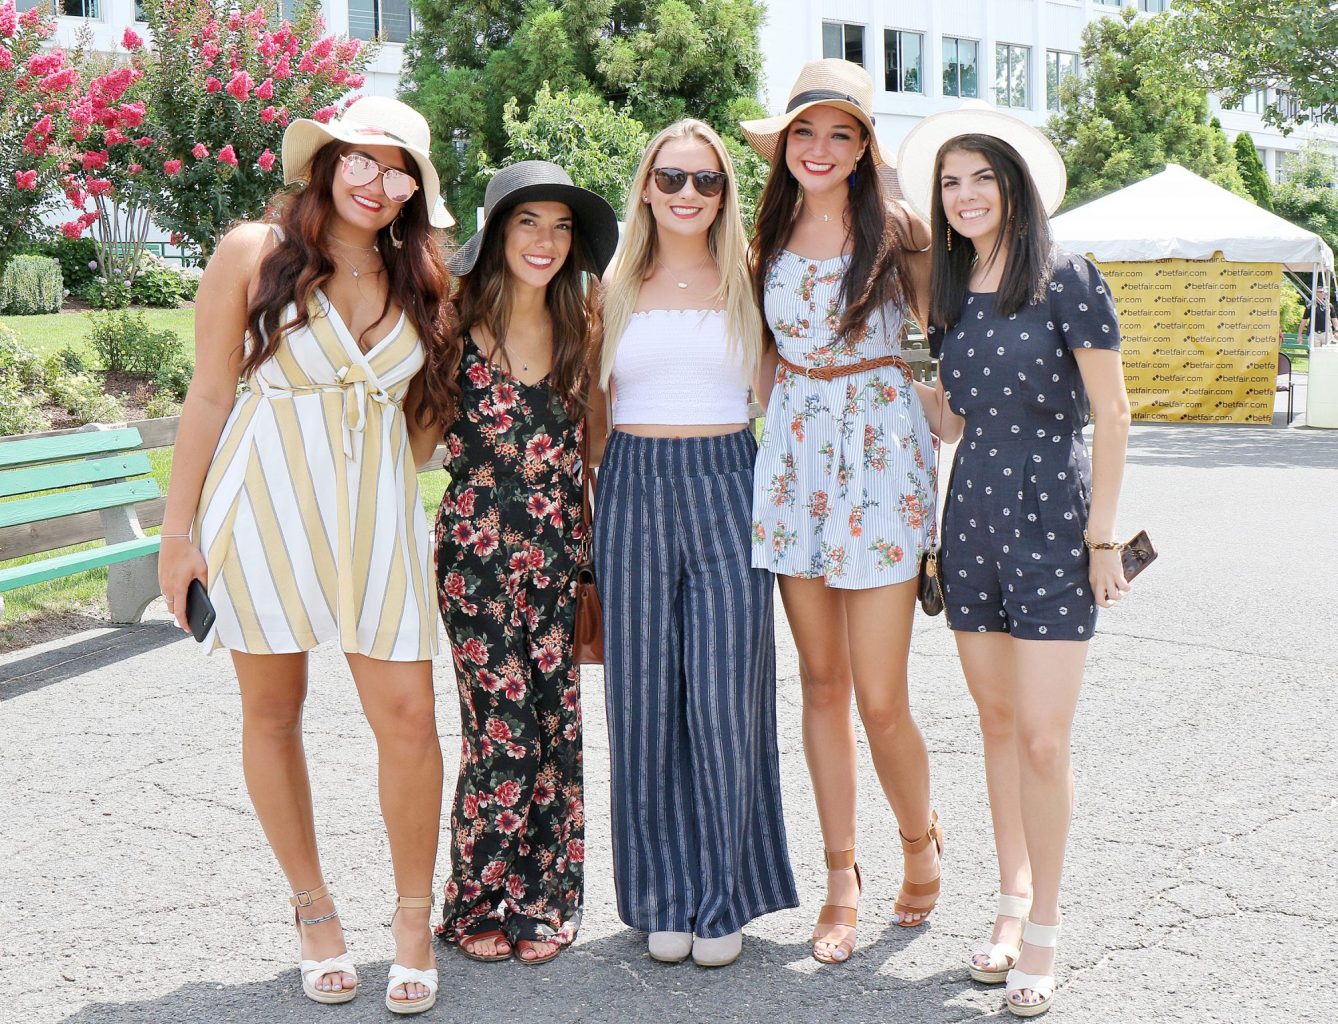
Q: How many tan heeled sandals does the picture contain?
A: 2